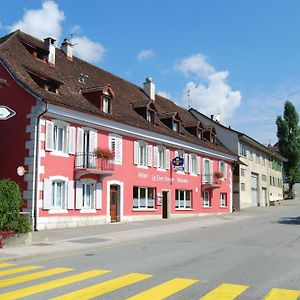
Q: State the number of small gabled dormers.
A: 5